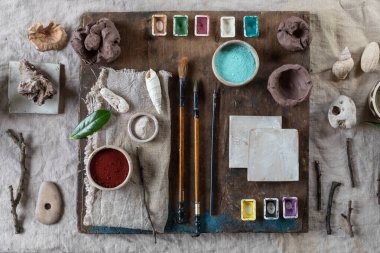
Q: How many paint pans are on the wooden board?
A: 8